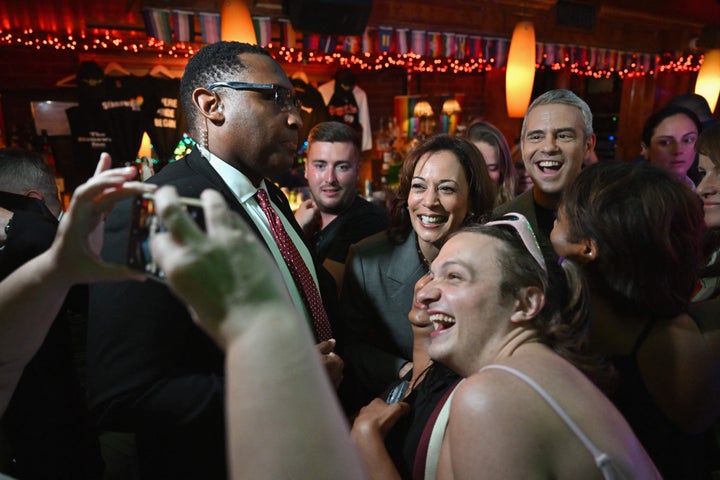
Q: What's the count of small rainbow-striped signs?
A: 2